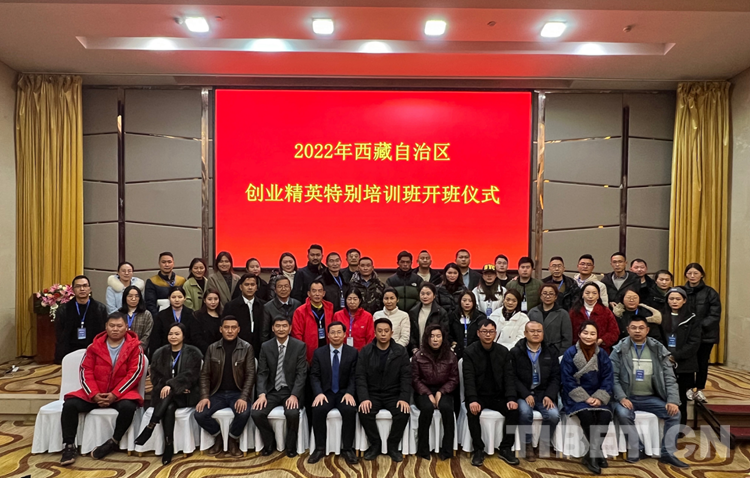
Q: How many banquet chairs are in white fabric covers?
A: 12